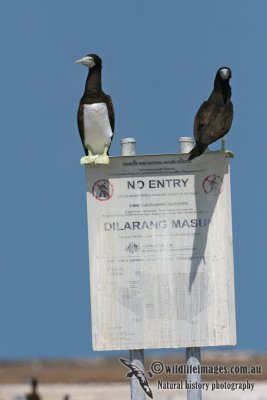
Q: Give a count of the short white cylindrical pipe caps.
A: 2